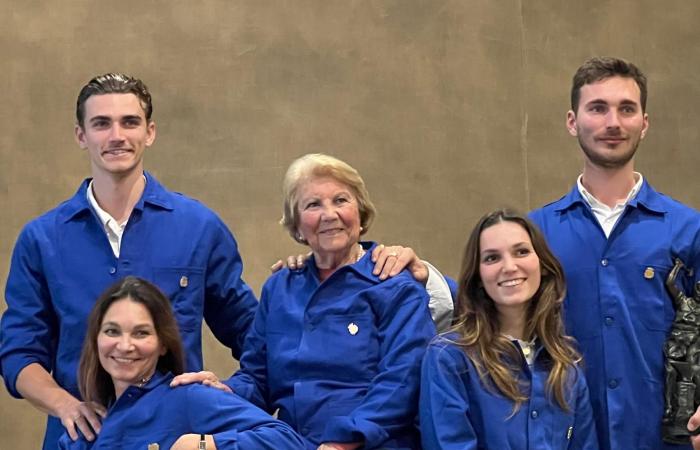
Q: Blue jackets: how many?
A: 5